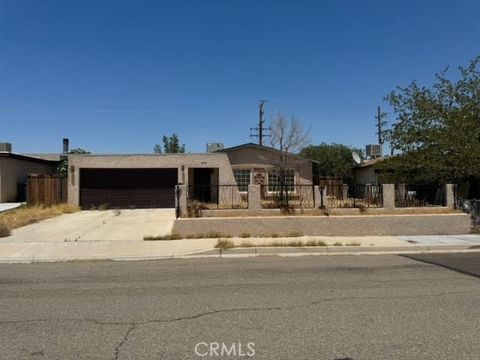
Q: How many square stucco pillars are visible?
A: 5